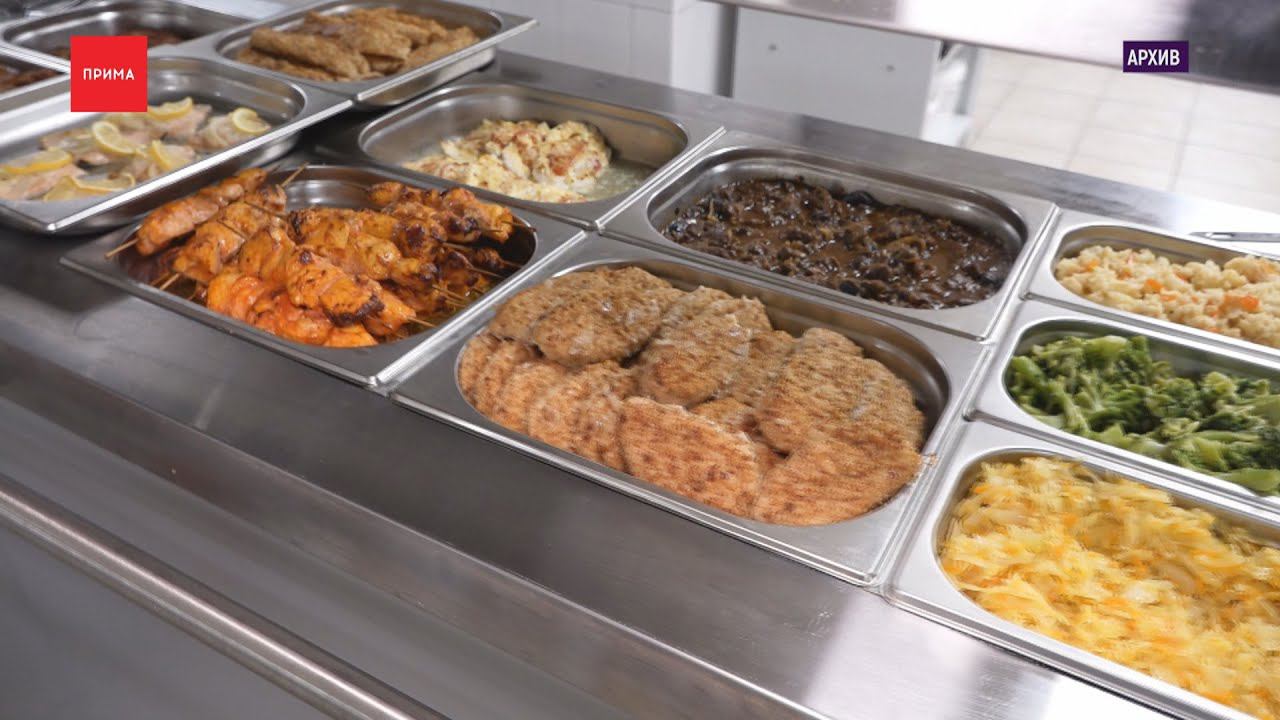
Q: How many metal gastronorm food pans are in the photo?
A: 11